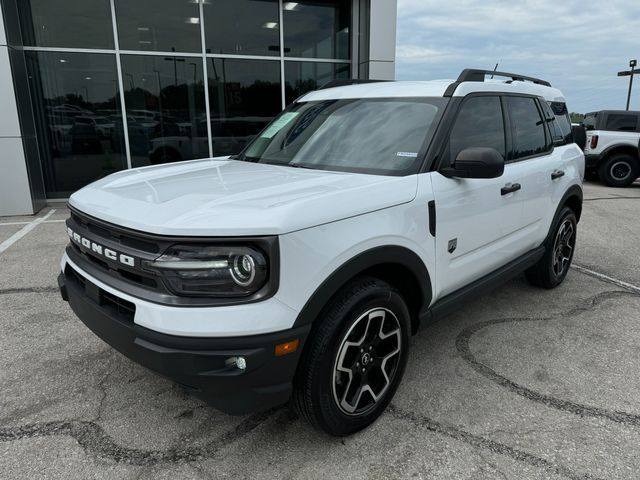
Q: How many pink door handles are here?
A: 0